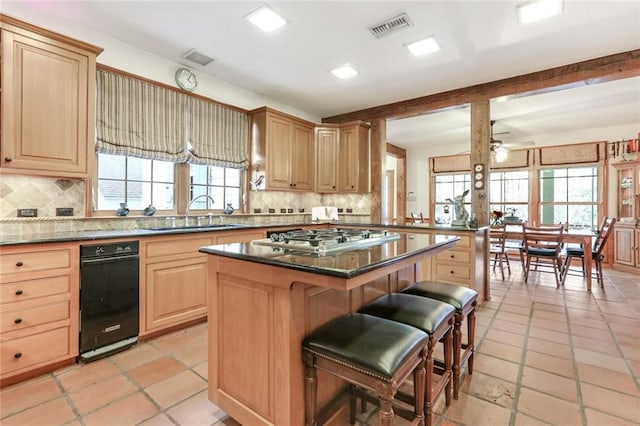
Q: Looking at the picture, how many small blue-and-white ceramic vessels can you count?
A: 3